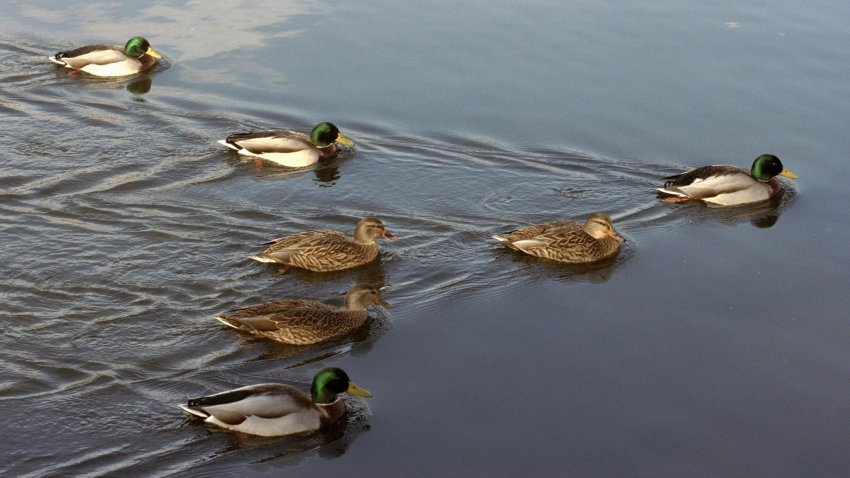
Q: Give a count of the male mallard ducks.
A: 4